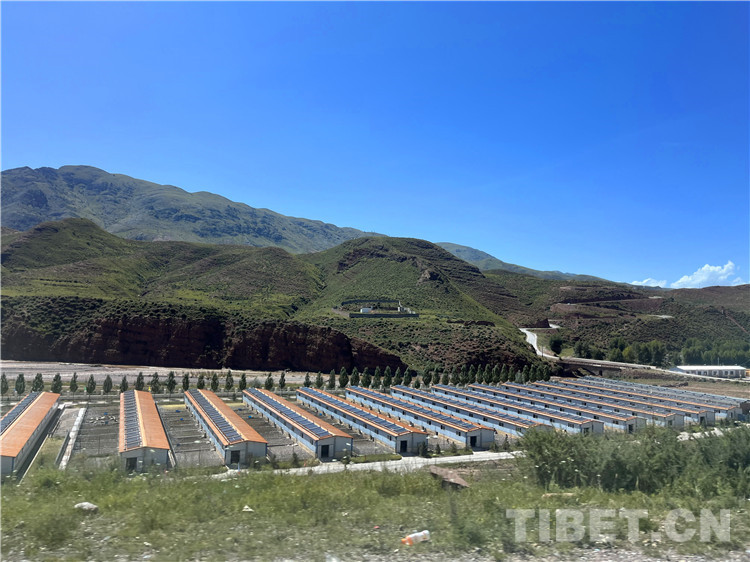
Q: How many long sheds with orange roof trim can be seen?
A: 12